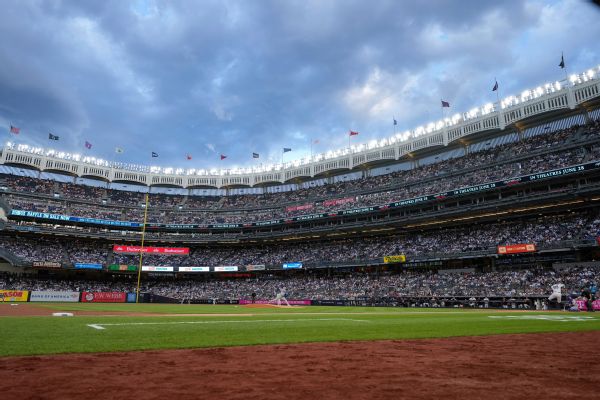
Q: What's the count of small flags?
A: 15